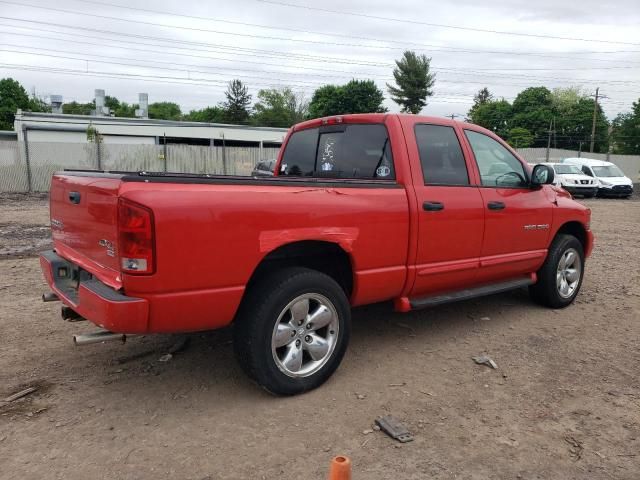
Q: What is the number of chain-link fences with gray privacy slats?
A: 1